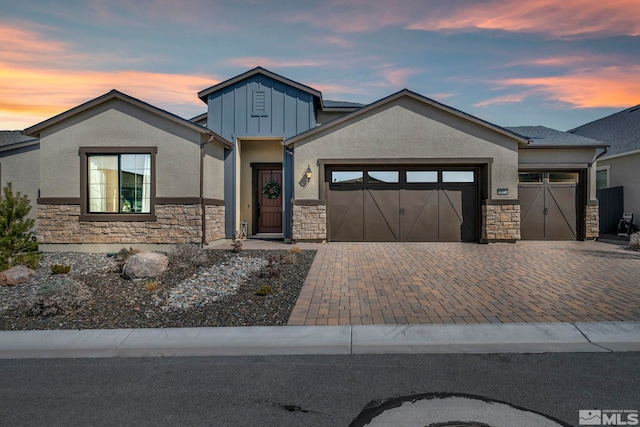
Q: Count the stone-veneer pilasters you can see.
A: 3